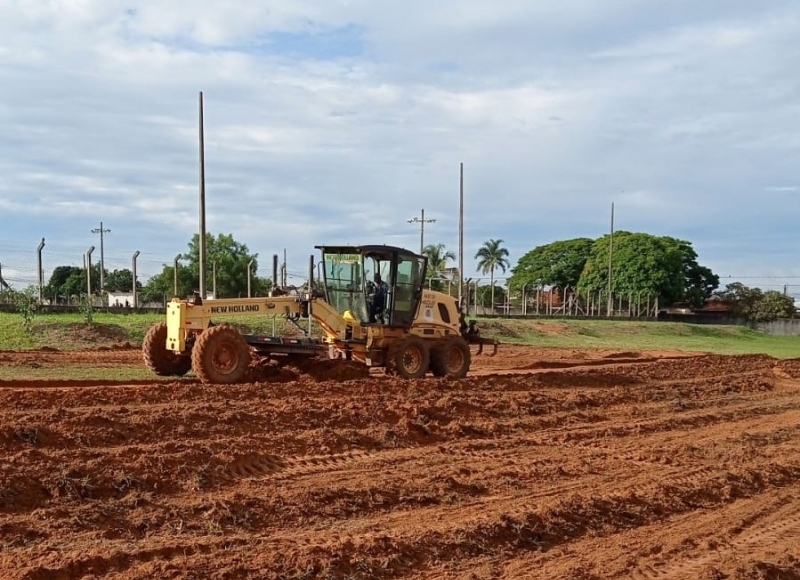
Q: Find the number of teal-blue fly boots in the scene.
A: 0